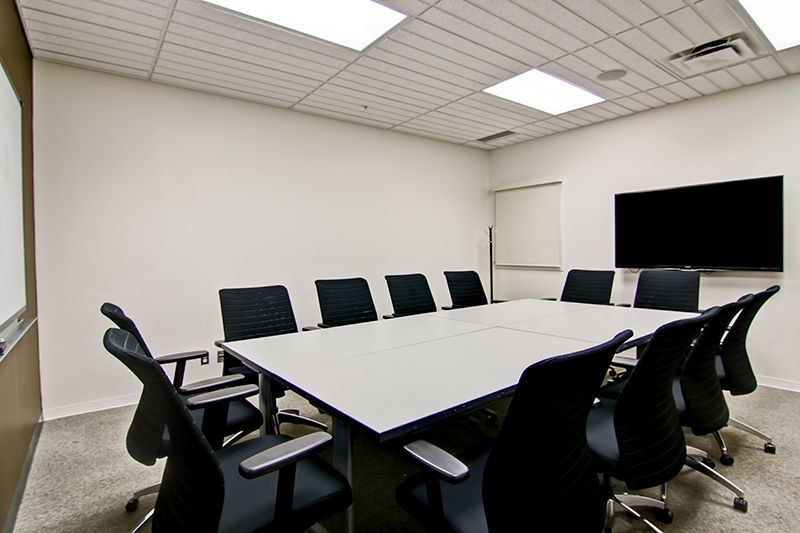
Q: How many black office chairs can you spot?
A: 12